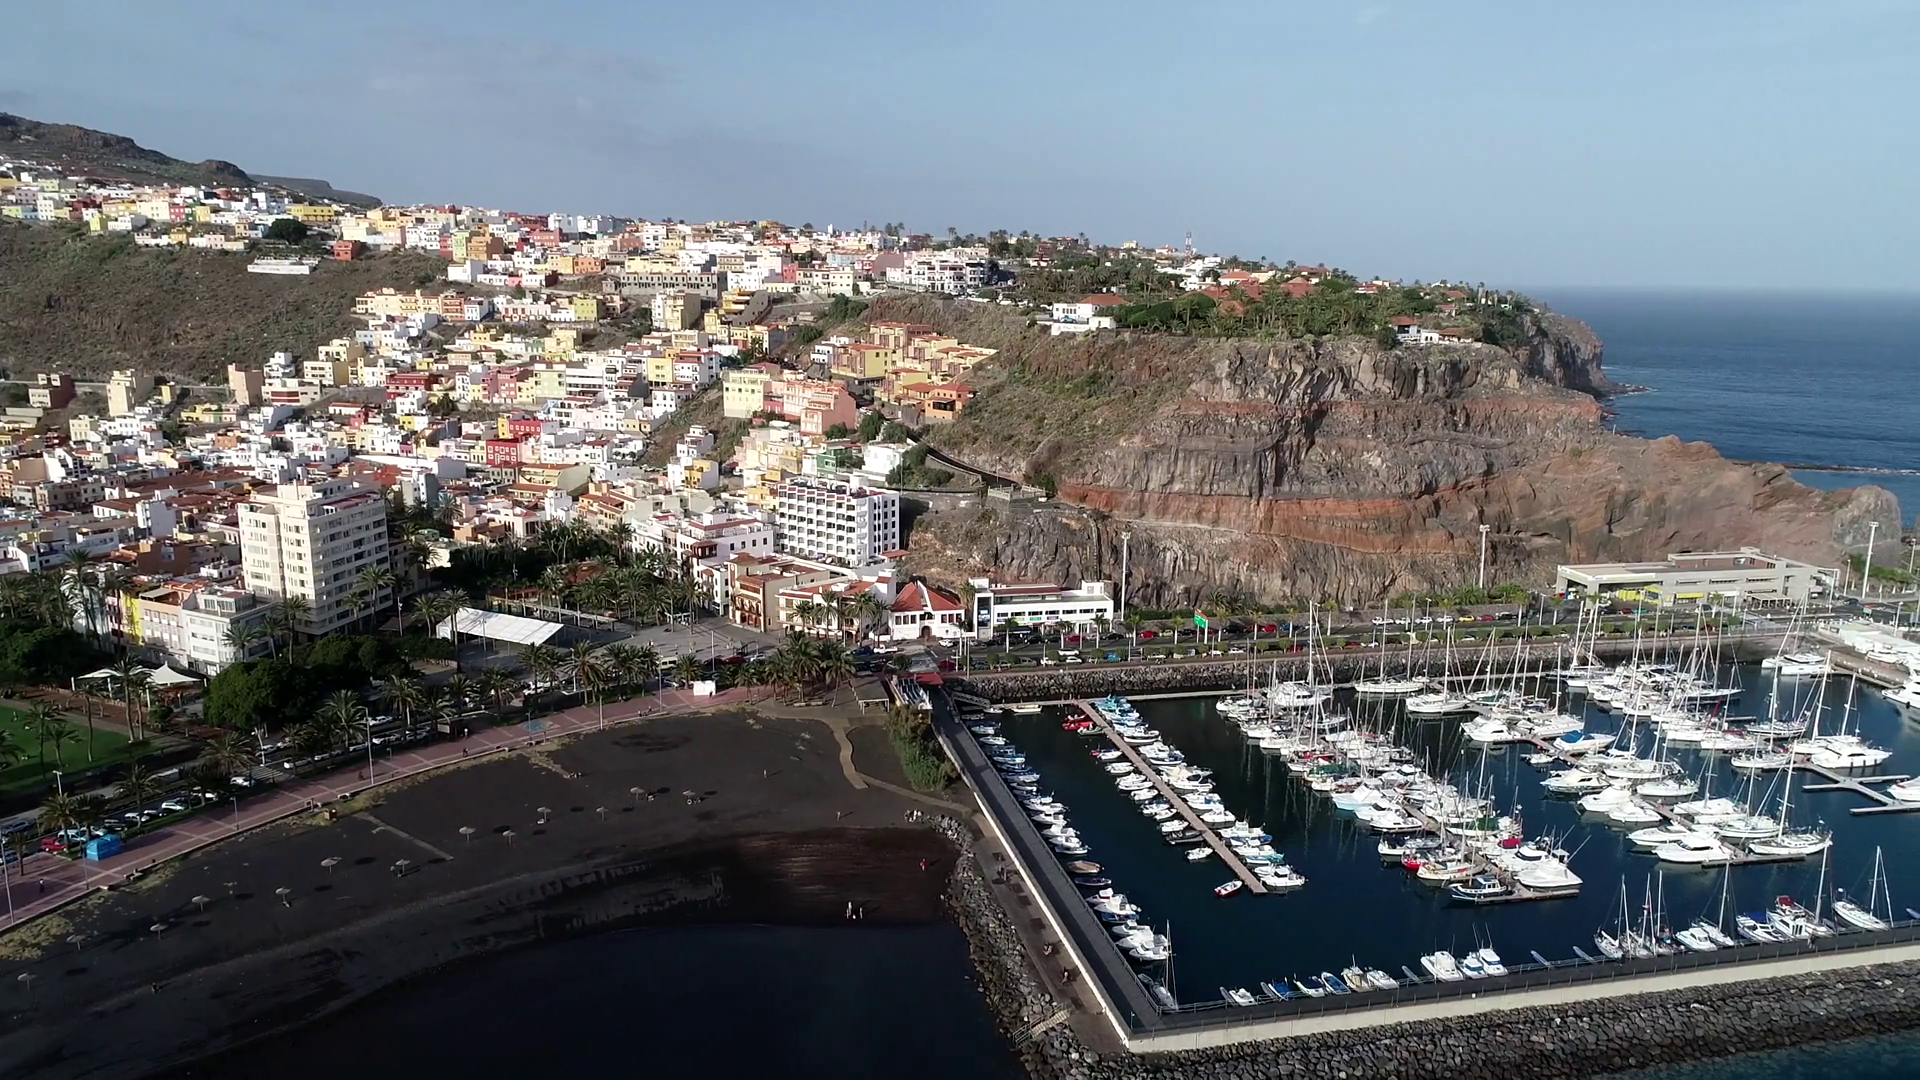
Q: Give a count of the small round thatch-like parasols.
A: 13